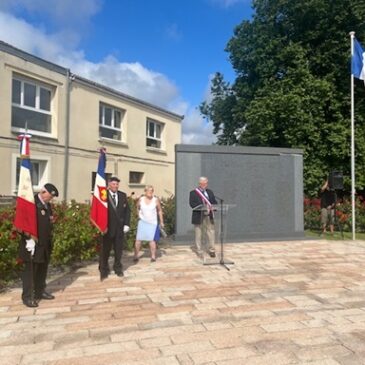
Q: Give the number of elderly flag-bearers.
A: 2